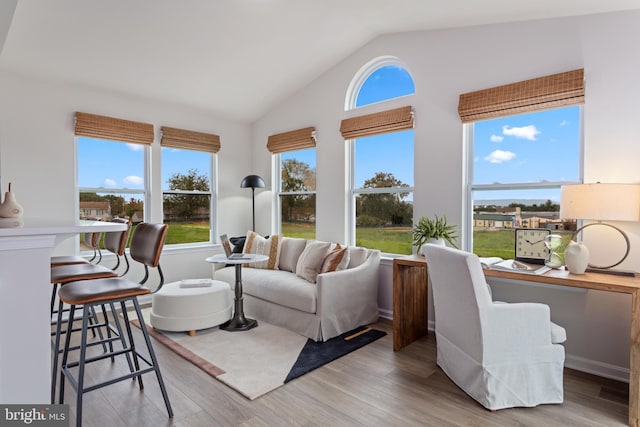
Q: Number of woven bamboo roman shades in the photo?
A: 5